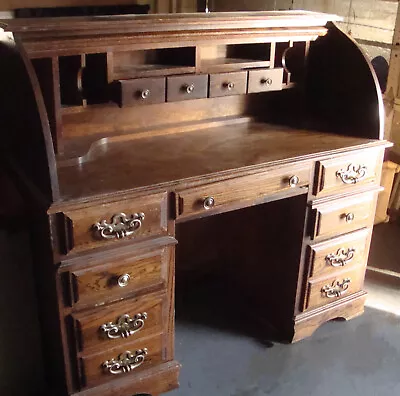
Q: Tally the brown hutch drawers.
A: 4